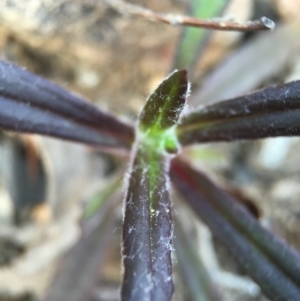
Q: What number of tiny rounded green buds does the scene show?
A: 1